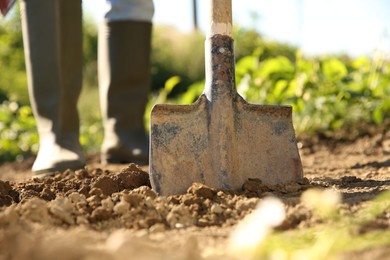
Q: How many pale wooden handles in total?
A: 1